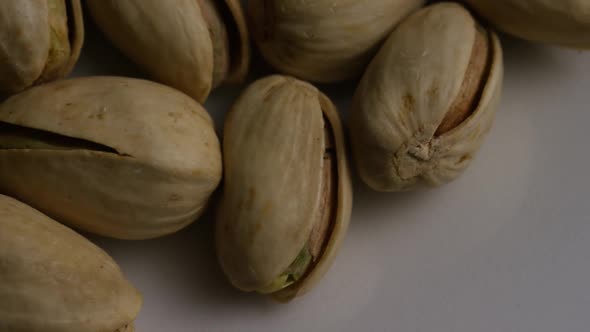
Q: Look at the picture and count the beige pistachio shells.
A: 8